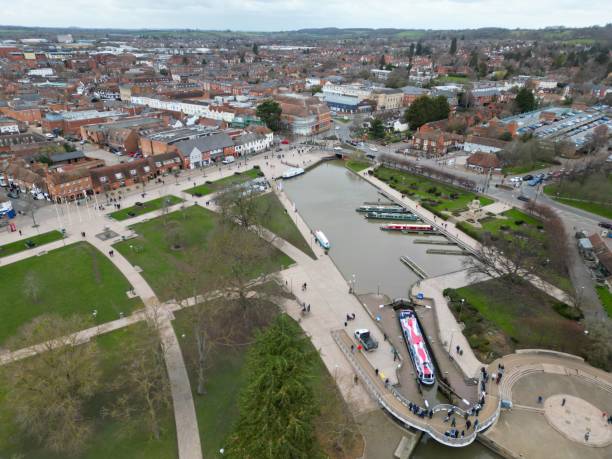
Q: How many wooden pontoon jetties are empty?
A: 3